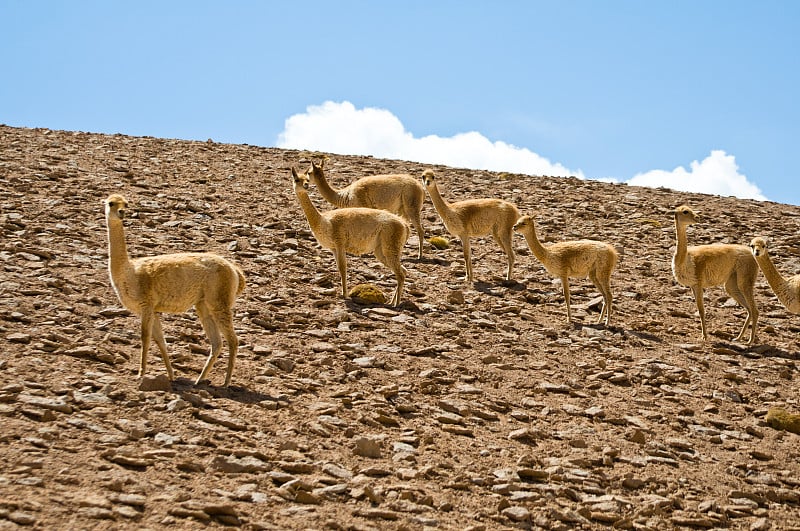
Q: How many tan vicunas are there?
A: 7